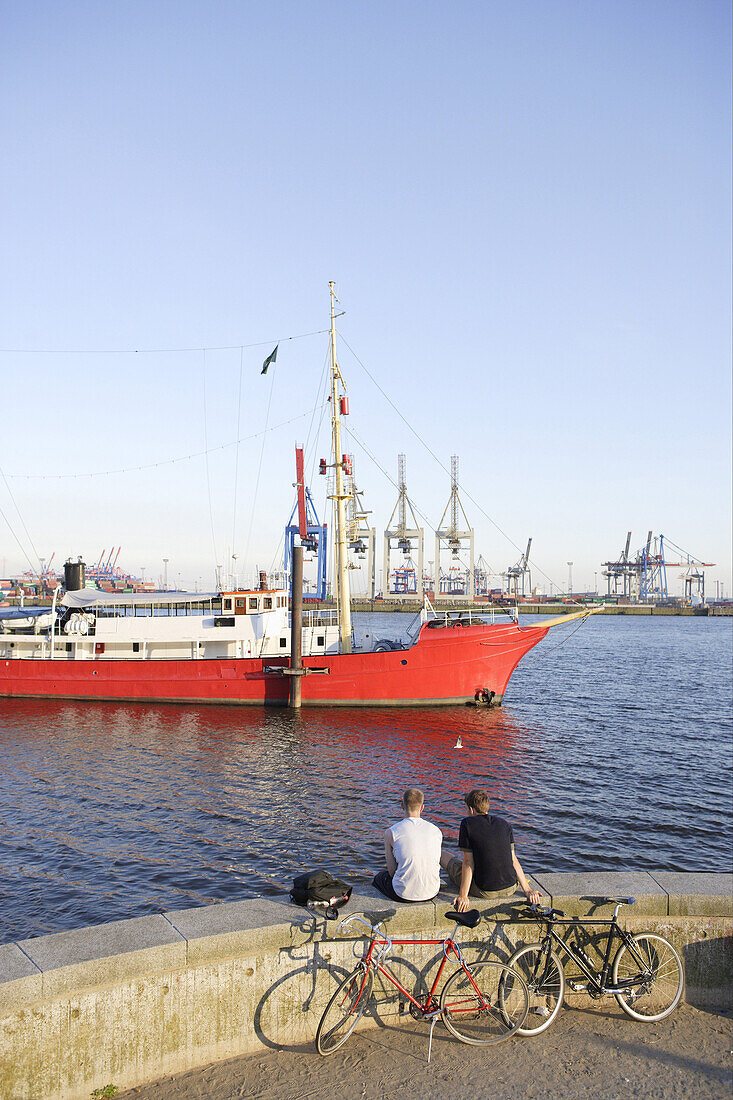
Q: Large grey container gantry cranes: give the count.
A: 3